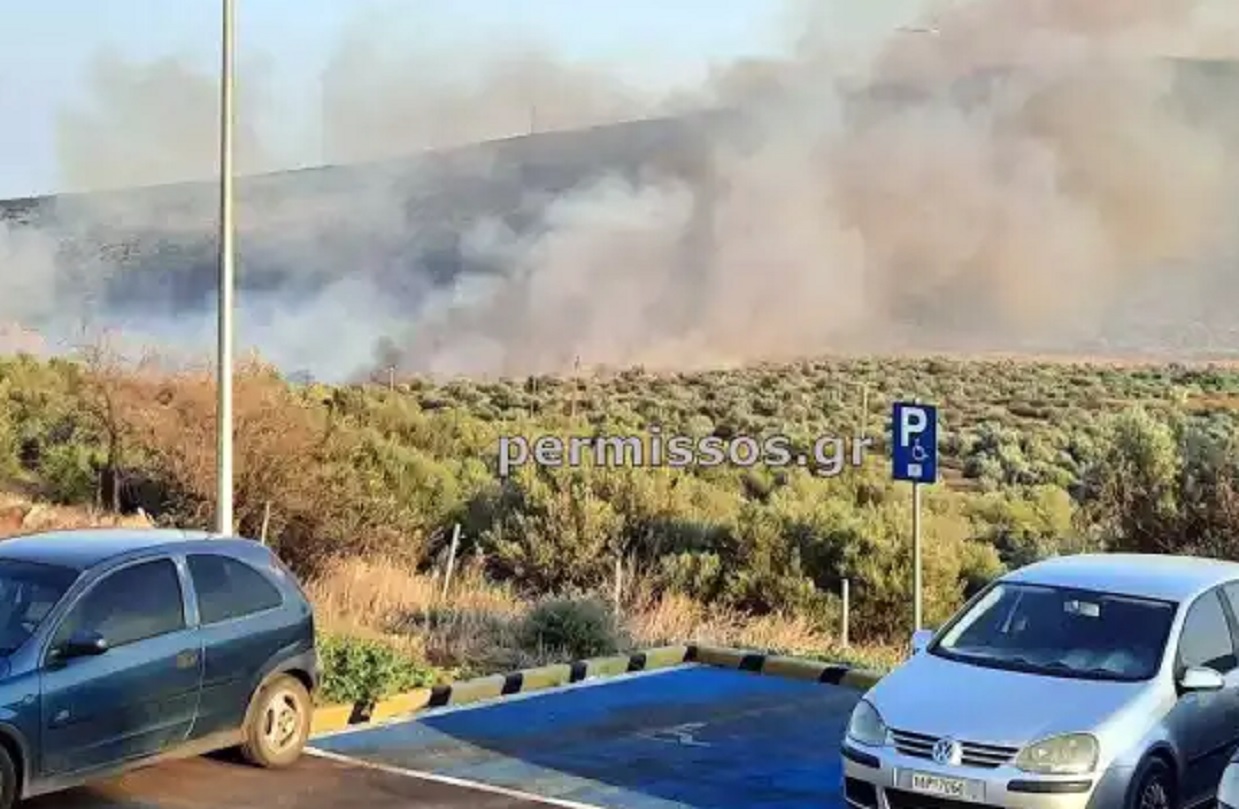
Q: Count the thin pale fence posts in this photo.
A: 4